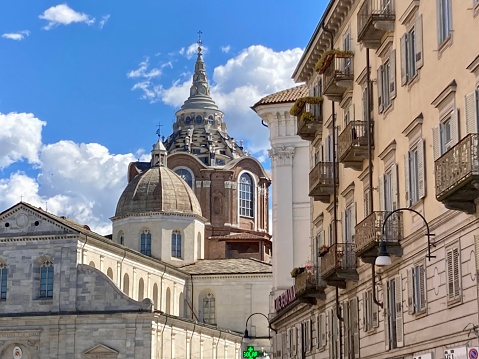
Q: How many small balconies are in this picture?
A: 9